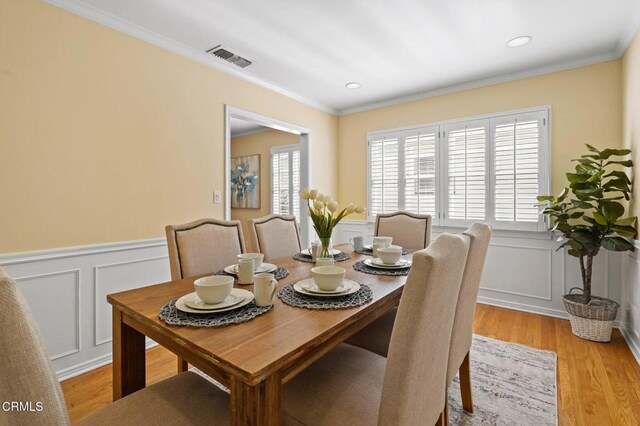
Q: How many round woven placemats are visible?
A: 6